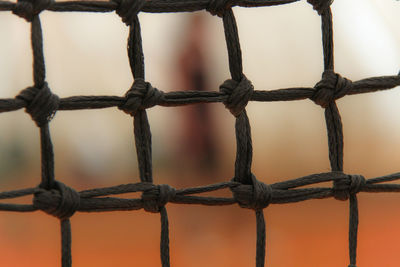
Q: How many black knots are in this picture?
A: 12